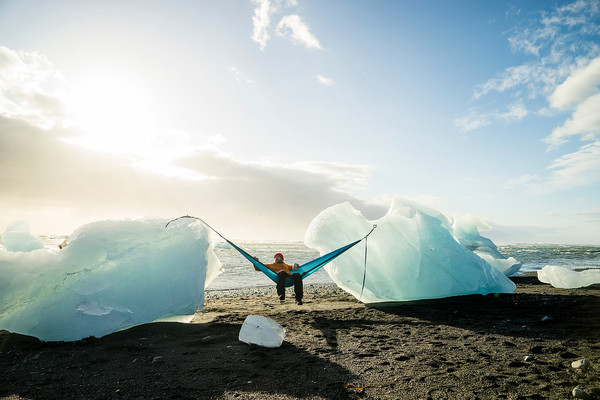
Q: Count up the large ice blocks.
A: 2